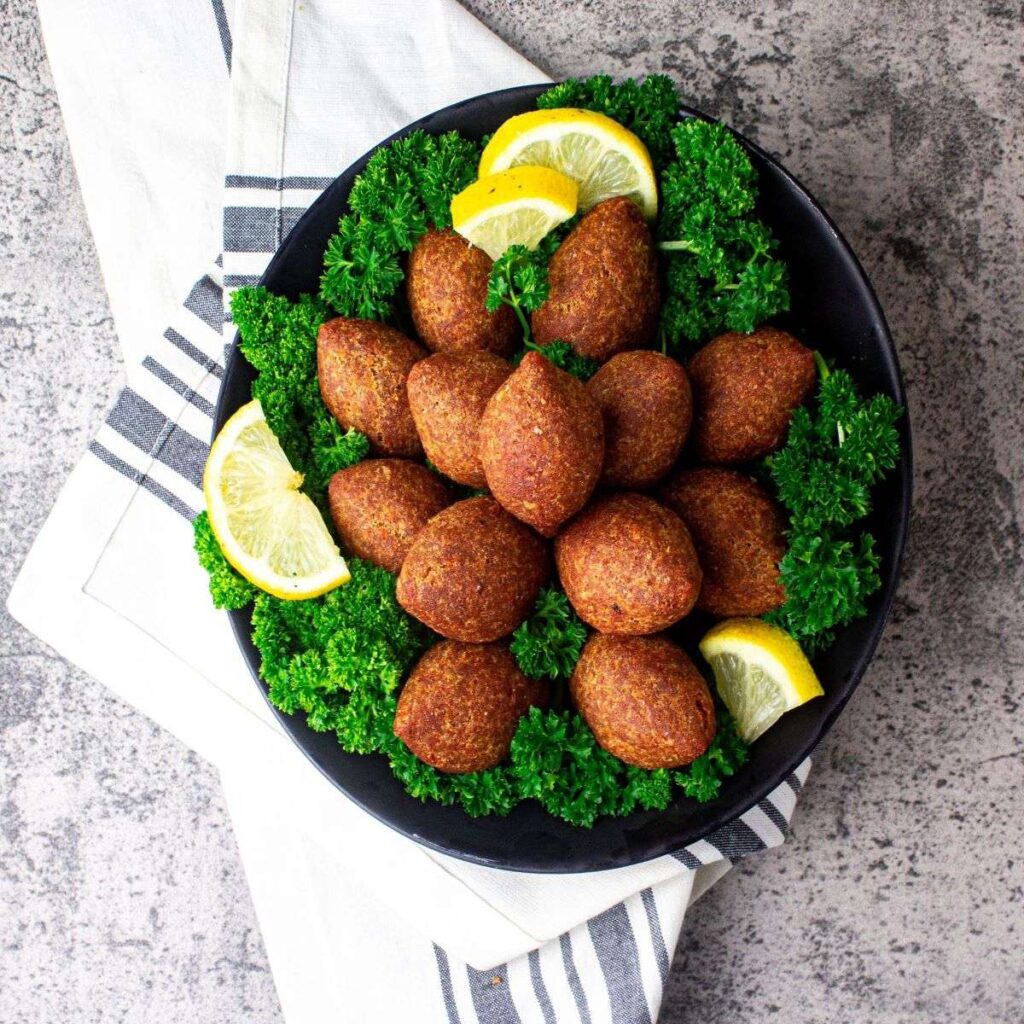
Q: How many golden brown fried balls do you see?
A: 13